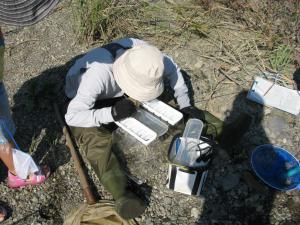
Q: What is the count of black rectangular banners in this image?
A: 0